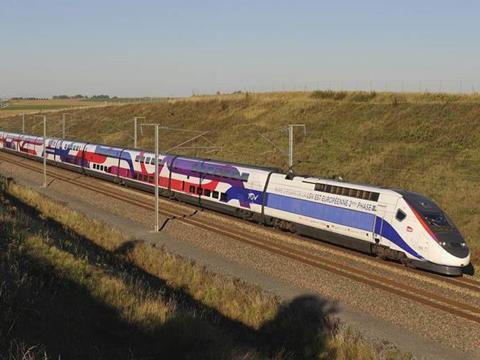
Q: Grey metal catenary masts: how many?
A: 6